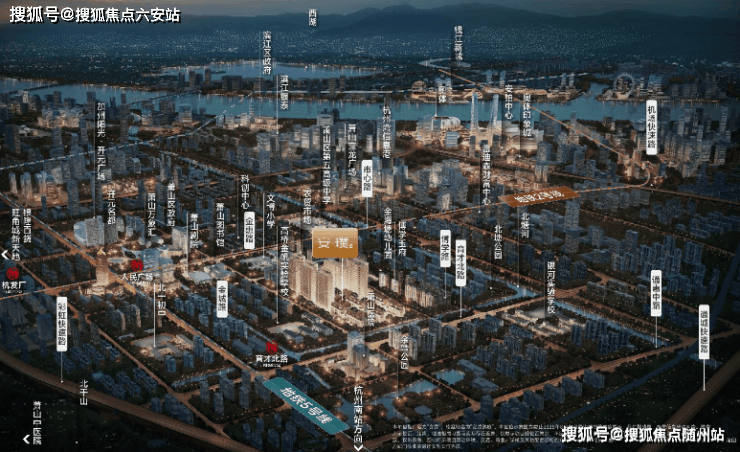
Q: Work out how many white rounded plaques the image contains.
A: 9